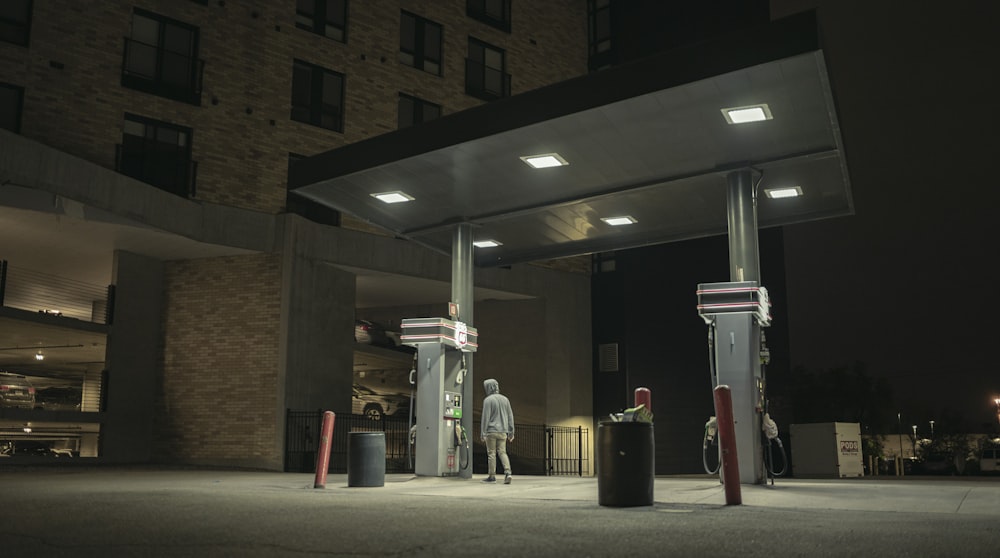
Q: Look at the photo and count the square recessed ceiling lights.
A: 6